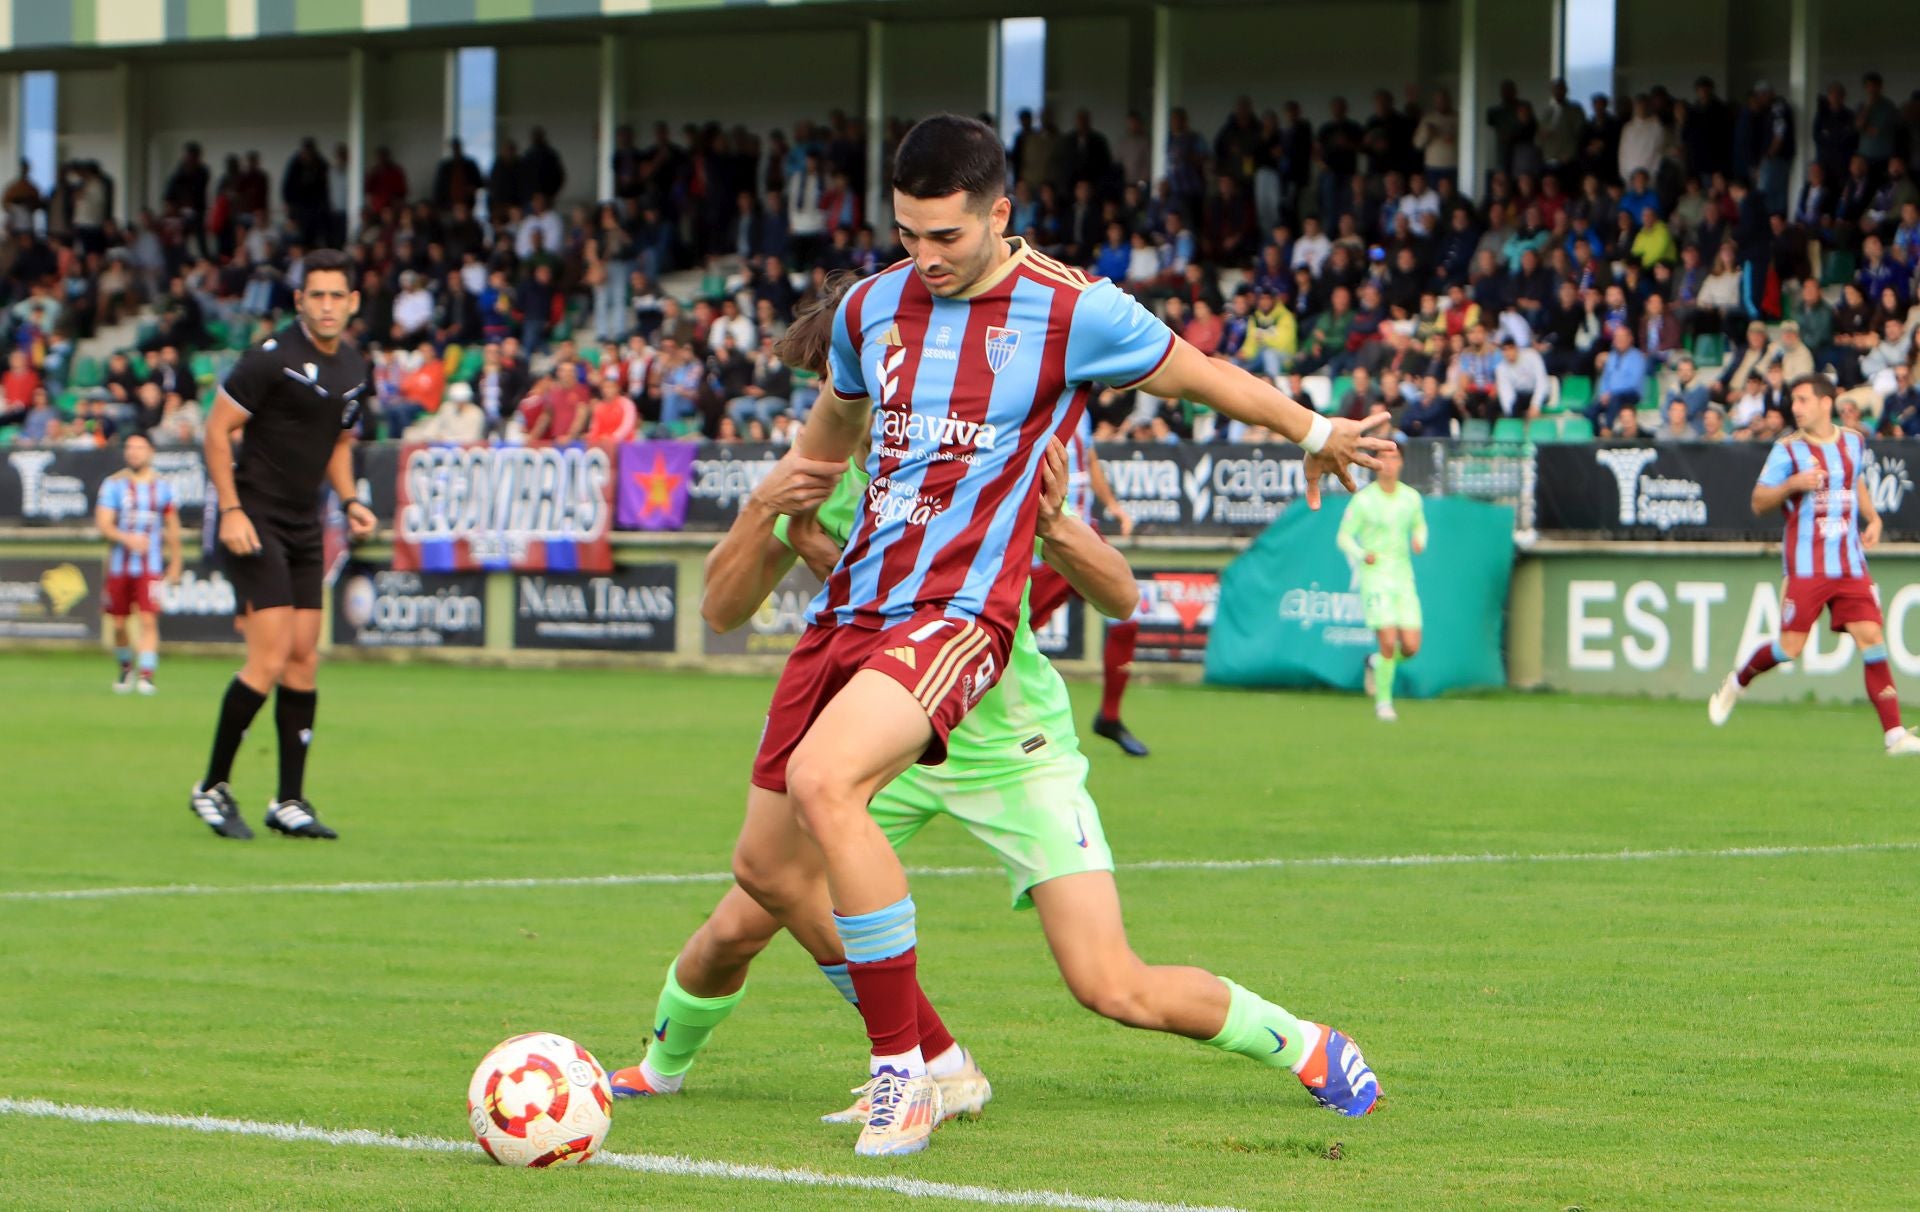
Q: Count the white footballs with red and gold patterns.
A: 1